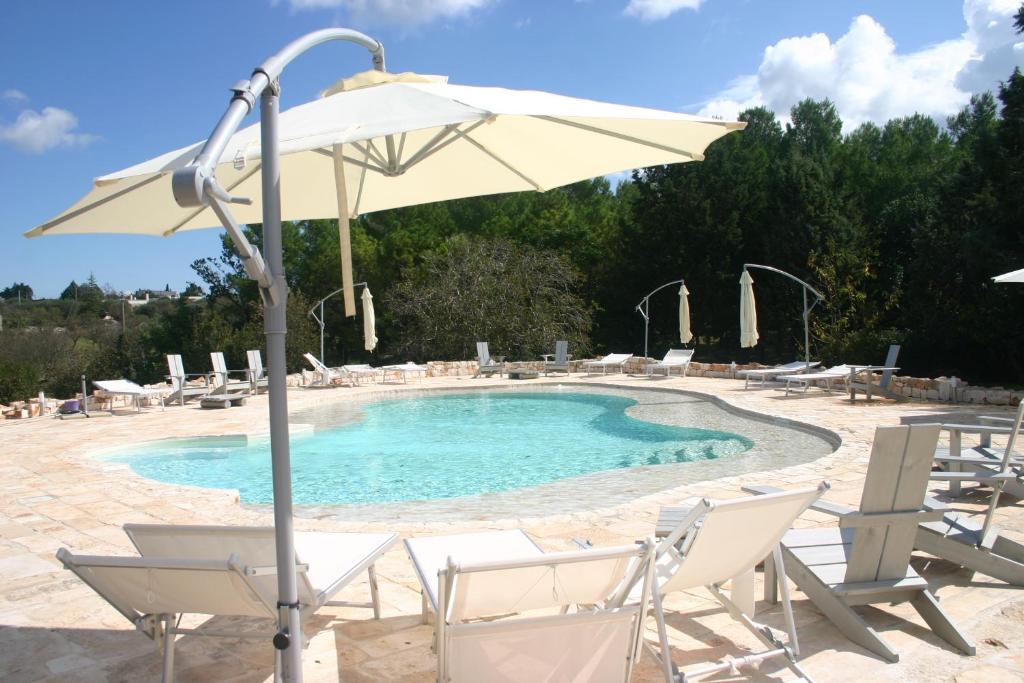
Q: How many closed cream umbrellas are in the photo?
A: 3